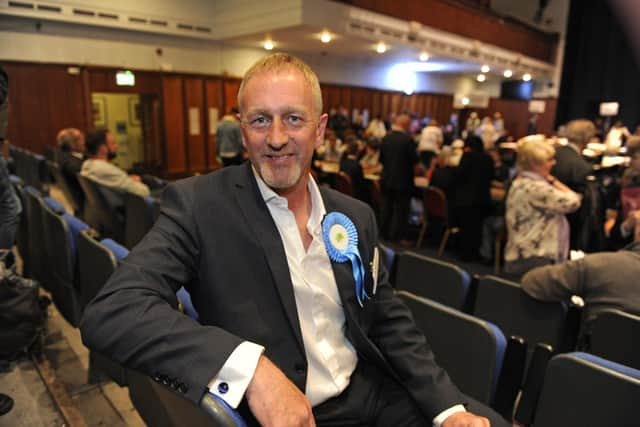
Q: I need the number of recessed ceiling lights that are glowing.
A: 8